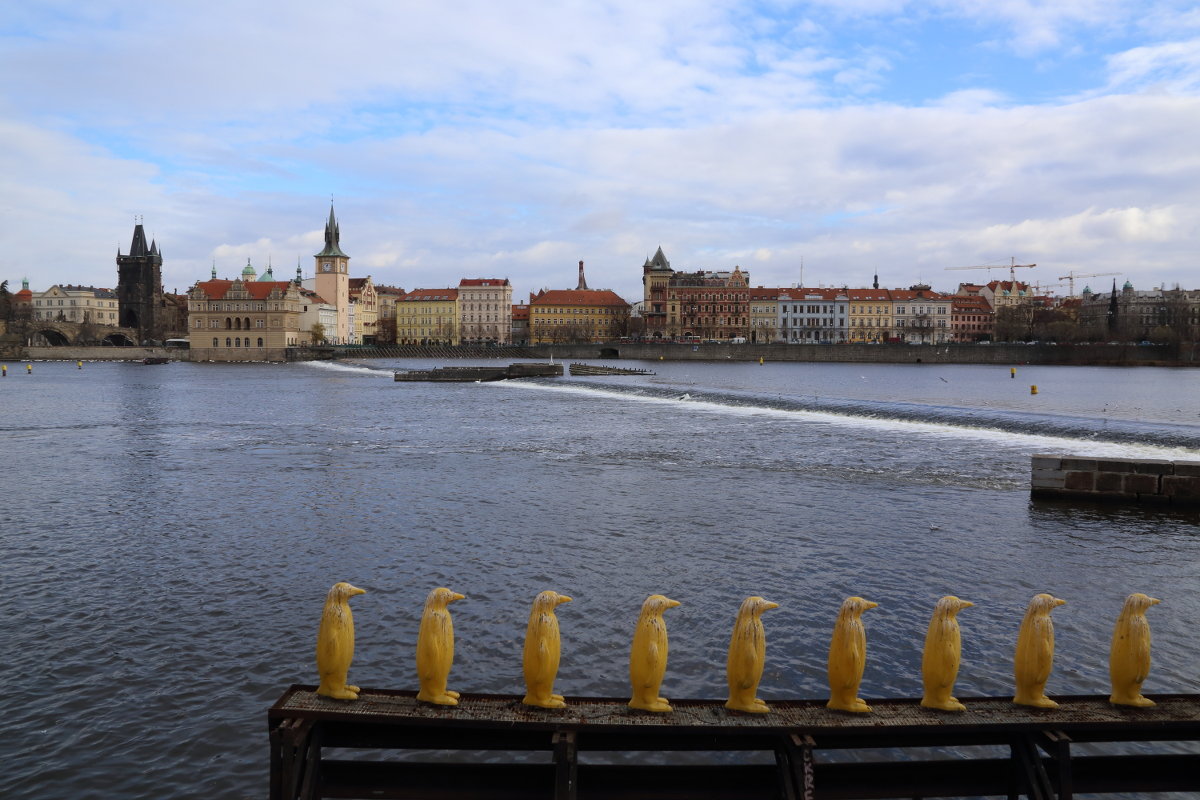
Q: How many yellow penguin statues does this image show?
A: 9